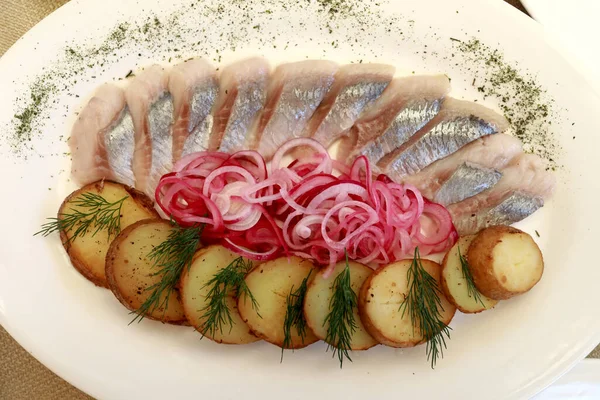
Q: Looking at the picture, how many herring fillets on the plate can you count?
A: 10